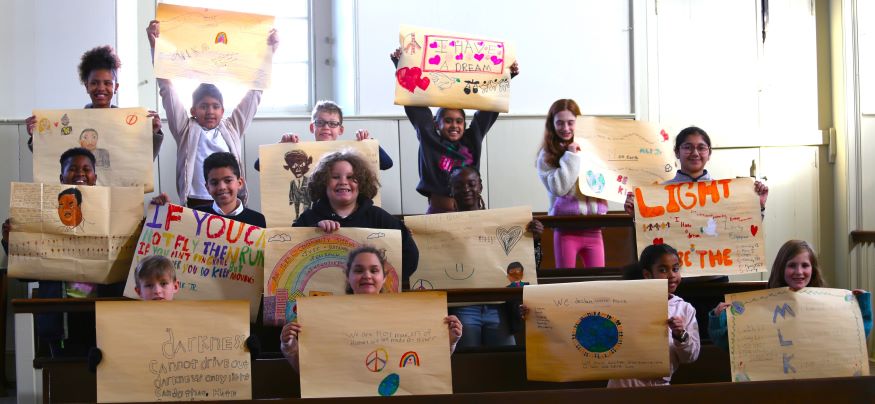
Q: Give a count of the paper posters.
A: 14